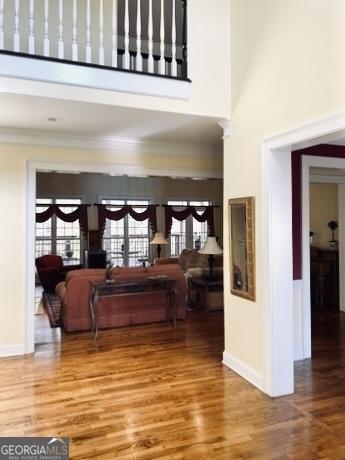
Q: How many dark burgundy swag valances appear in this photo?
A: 3